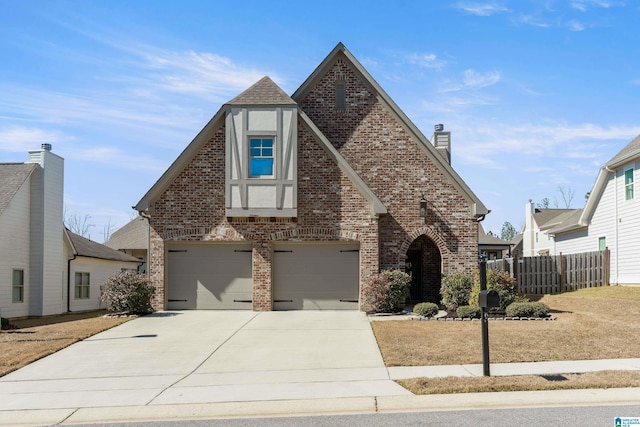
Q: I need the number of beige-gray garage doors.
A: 2